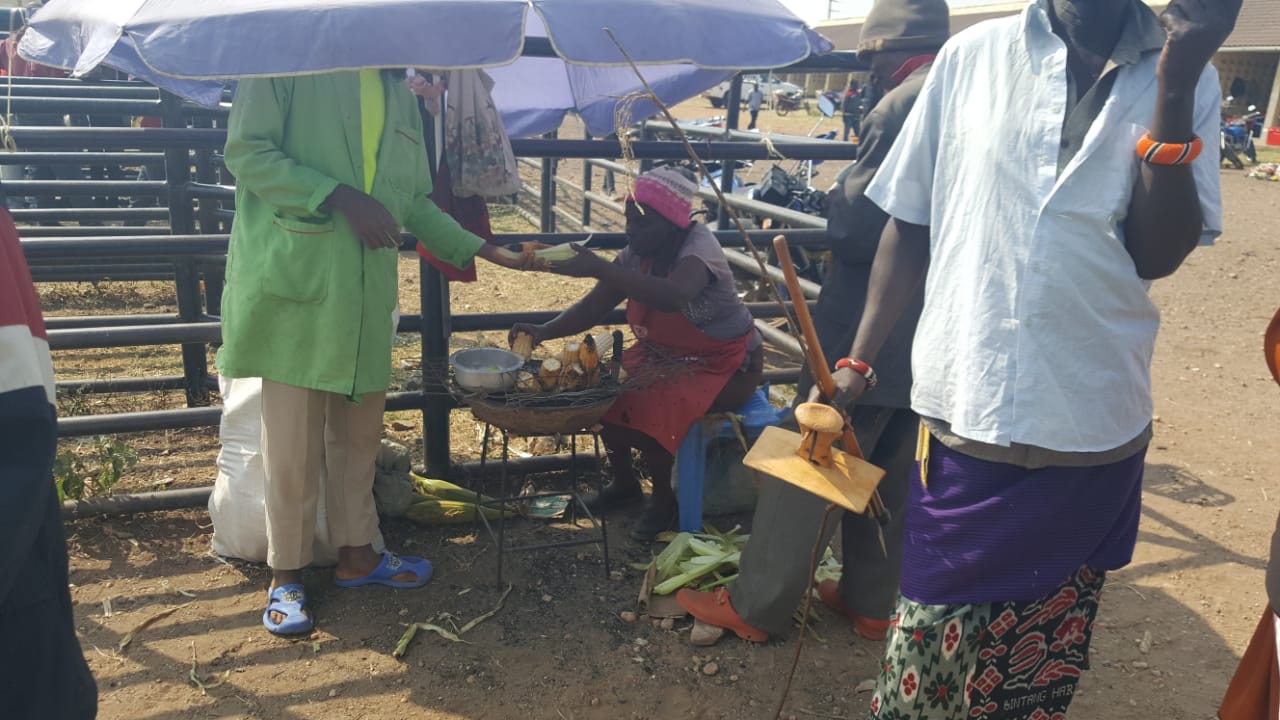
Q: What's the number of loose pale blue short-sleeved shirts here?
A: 1